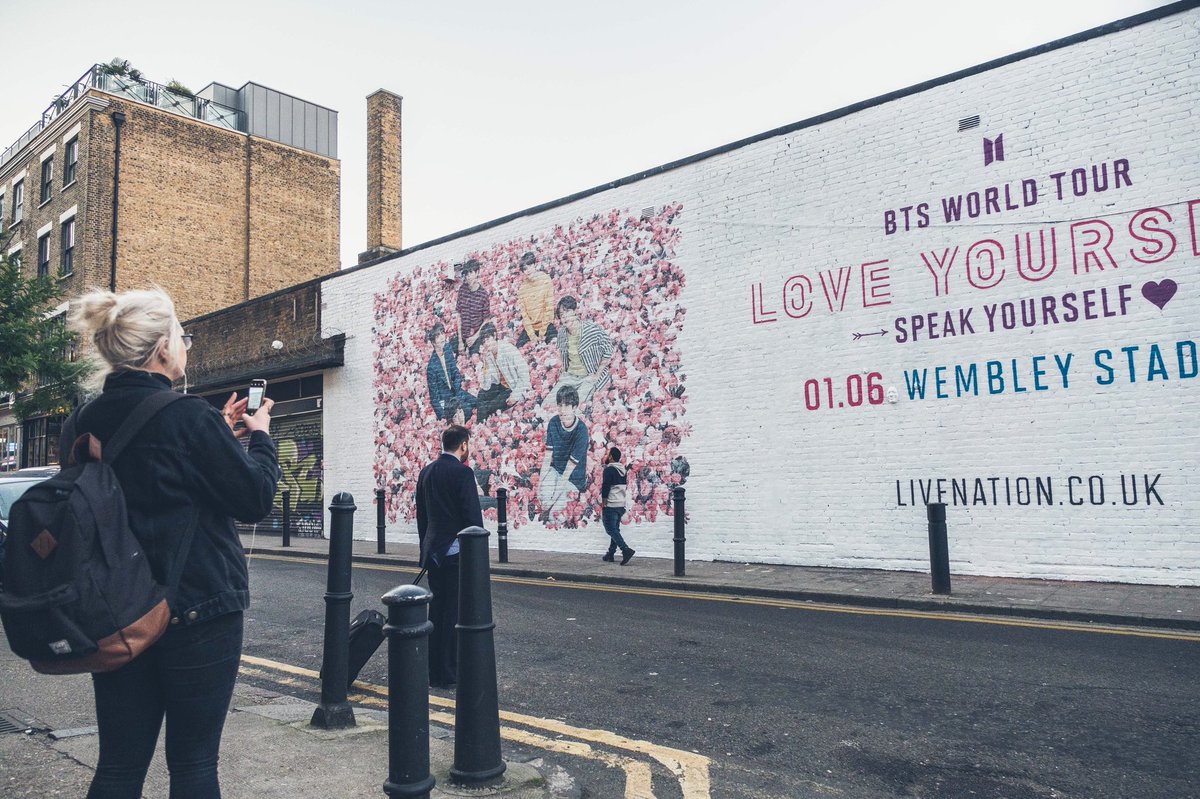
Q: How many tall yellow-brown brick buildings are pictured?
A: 1